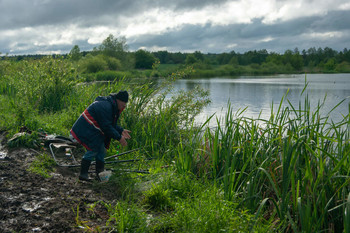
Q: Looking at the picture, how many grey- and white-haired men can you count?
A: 0